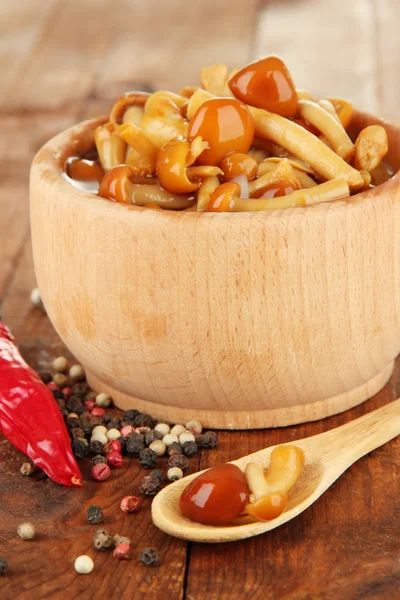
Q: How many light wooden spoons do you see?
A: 1